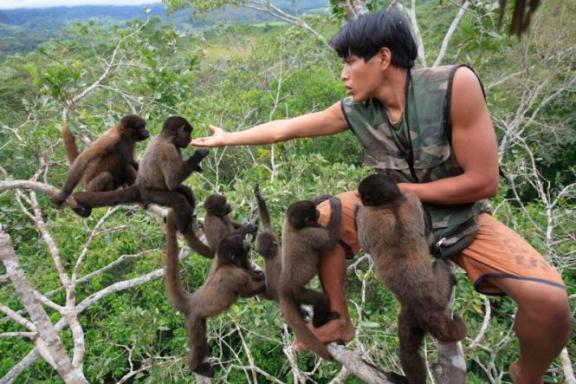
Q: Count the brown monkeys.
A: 7